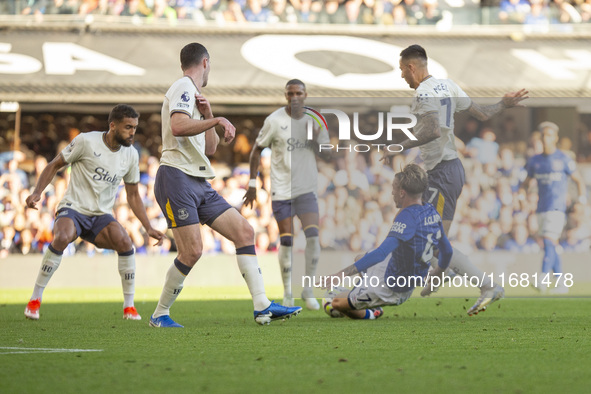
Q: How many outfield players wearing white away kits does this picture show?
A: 4